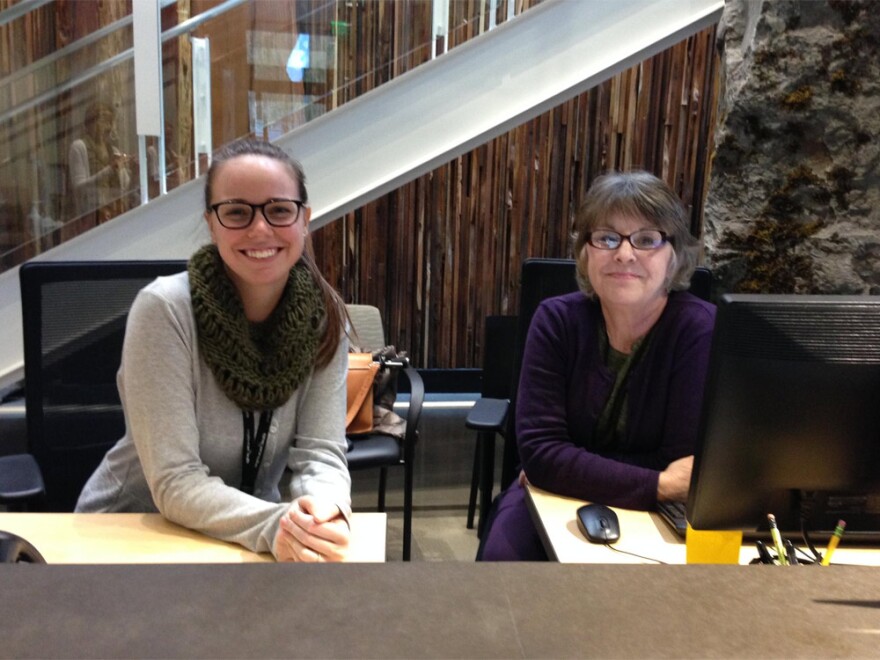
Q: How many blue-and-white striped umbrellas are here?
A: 0